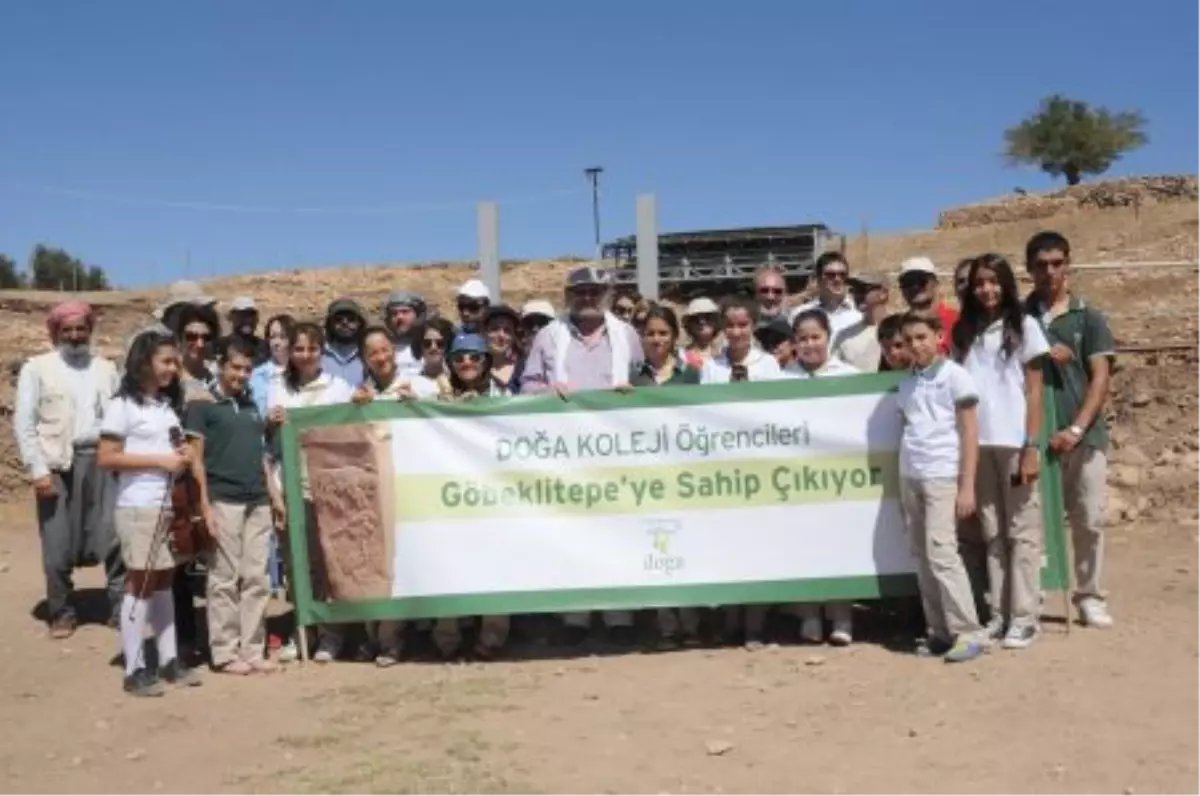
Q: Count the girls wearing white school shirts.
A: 6